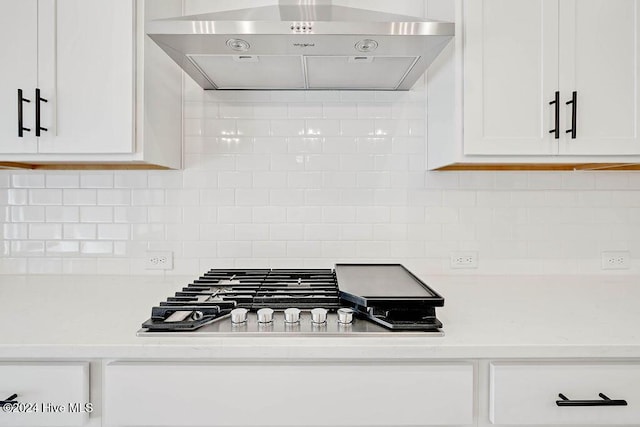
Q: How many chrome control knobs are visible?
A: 5